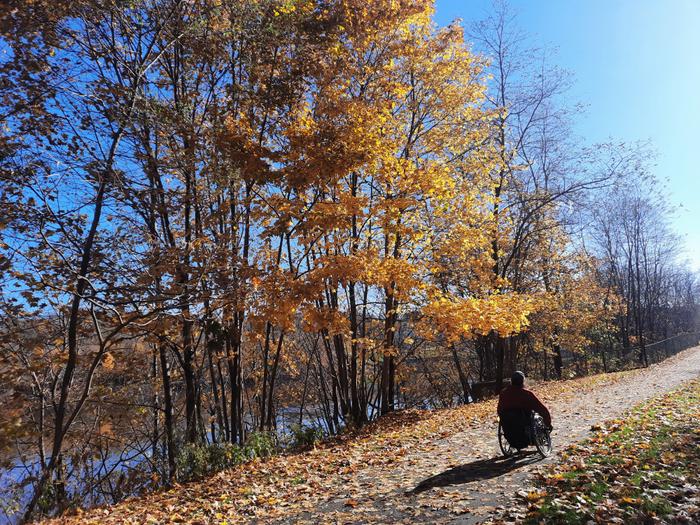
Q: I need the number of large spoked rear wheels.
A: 2